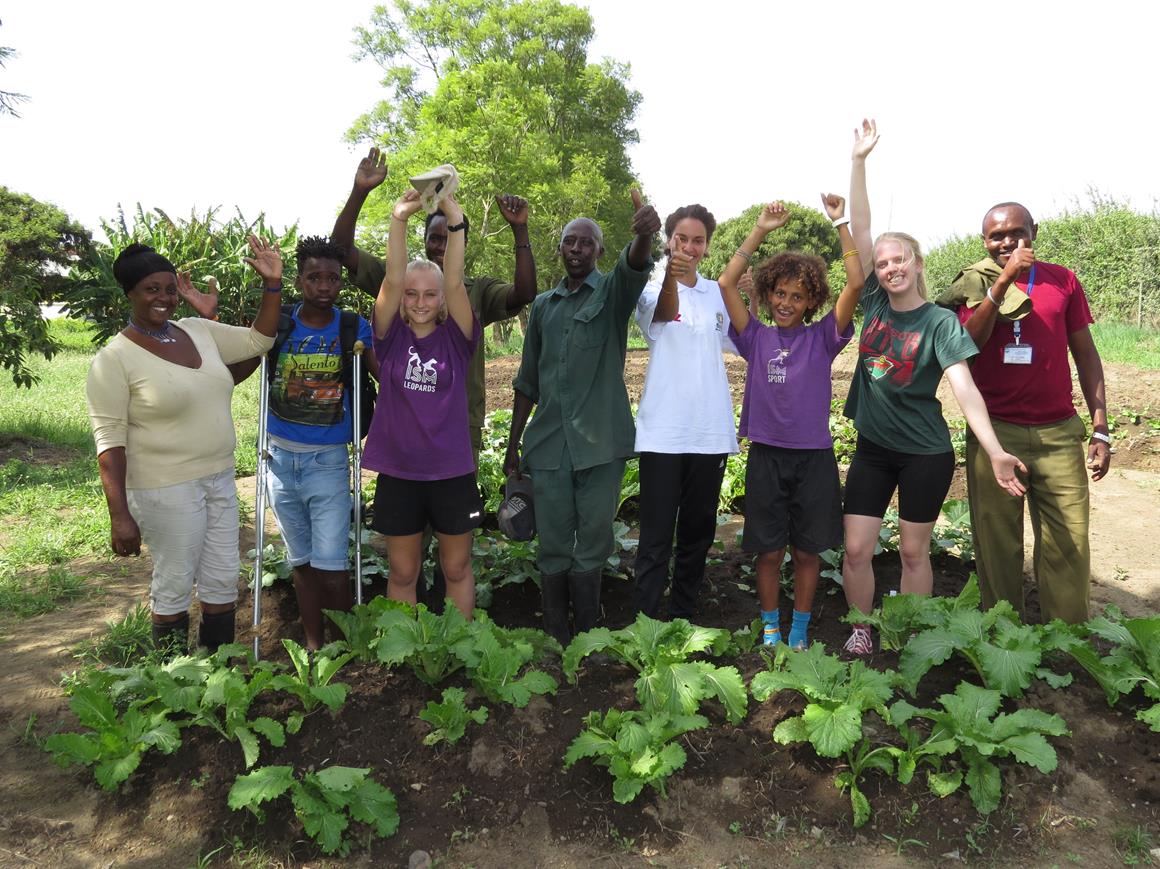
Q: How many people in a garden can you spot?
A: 9